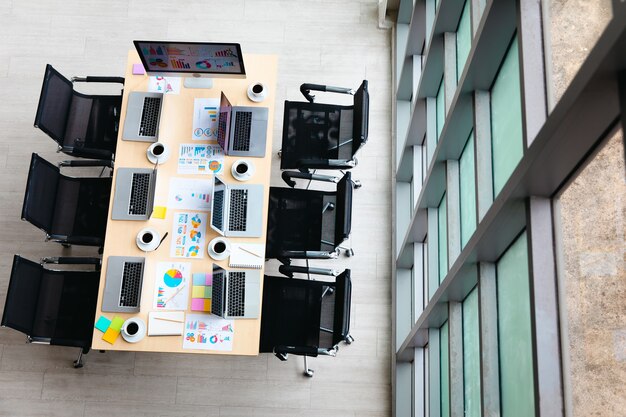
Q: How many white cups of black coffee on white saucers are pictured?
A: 6